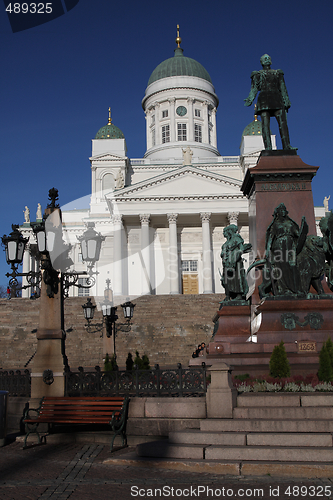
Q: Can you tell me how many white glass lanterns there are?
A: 6